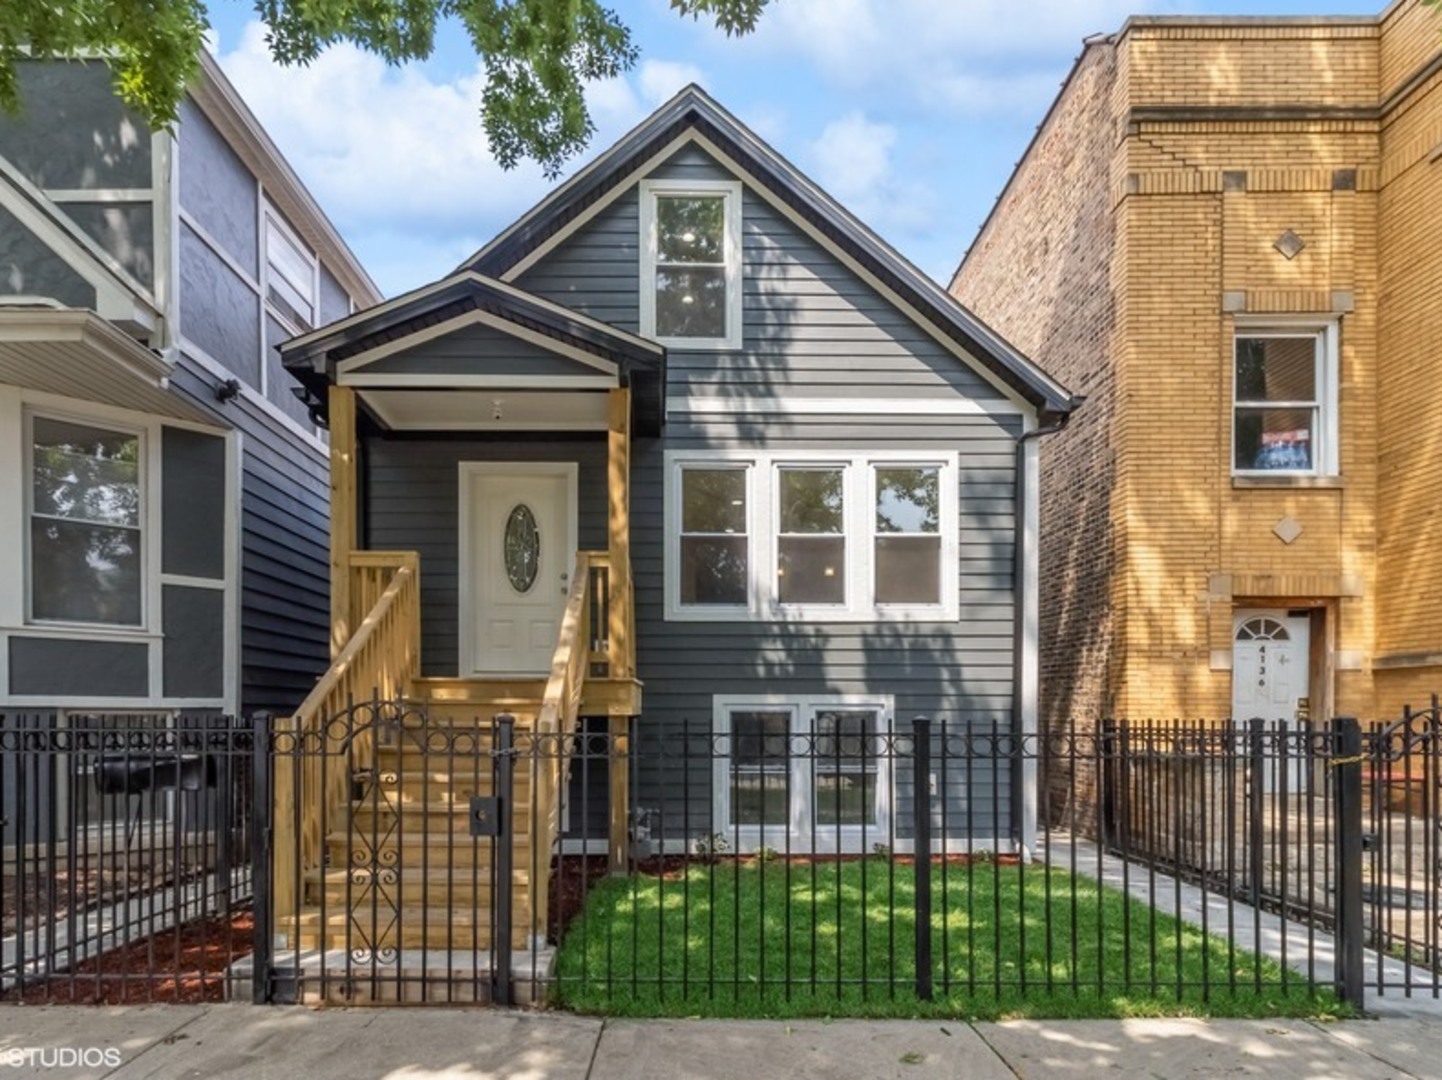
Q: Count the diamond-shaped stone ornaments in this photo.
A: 2